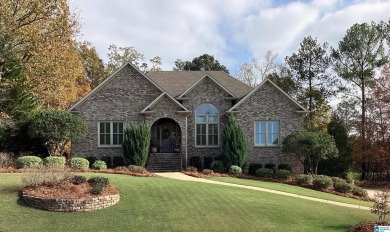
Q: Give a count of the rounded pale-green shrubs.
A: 5